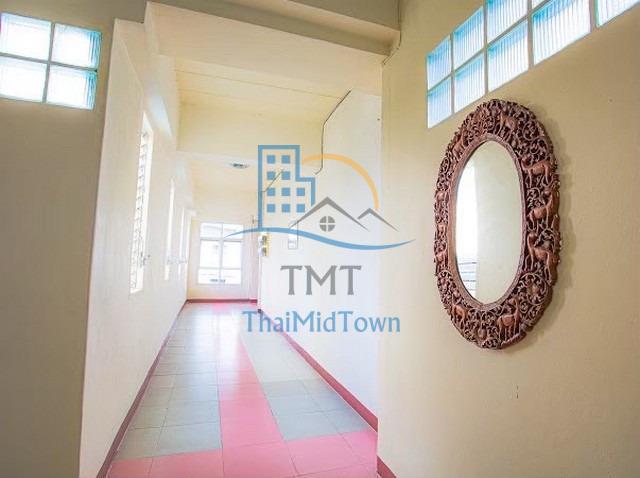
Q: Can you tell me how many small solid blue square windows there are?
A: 10